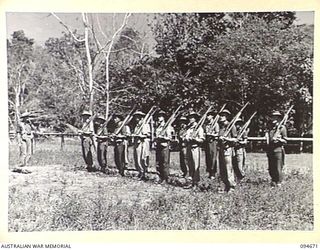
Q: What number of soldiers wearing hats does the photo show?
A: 12